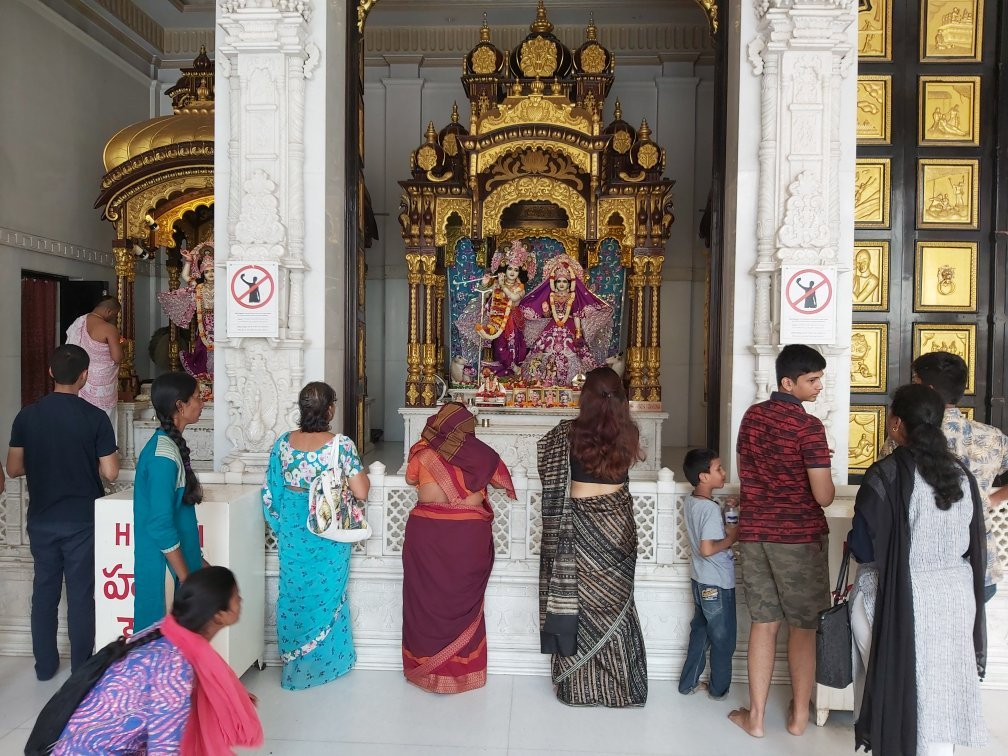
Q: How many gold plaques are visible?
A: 12